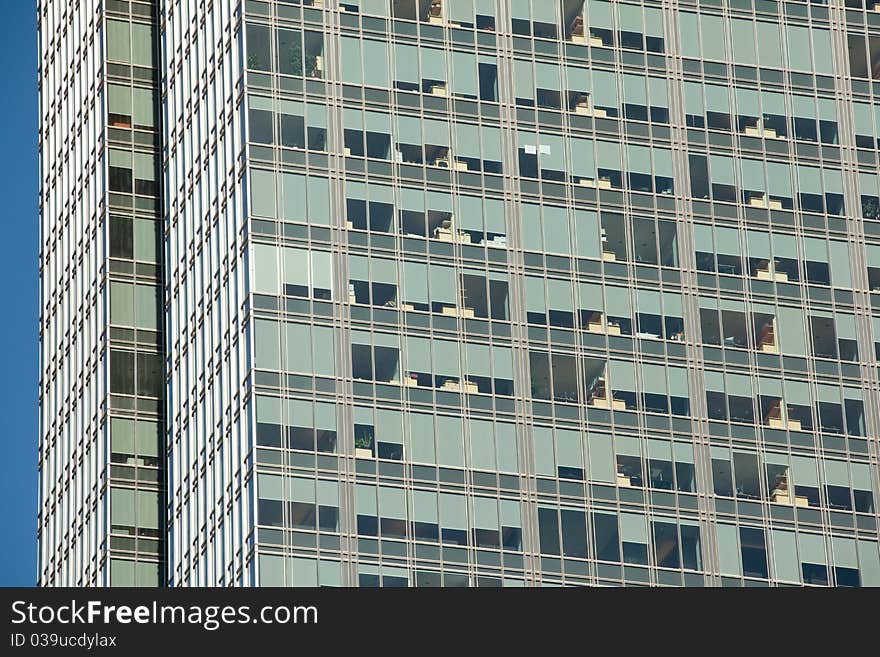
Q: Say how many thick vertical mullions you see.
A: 4